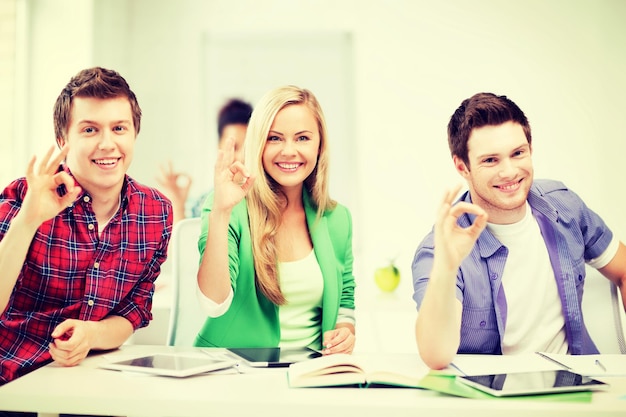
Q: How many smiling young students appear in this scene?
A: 3